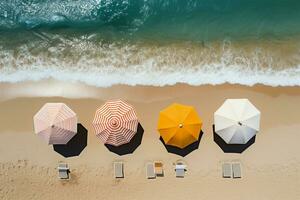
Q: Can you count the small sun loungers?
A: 7